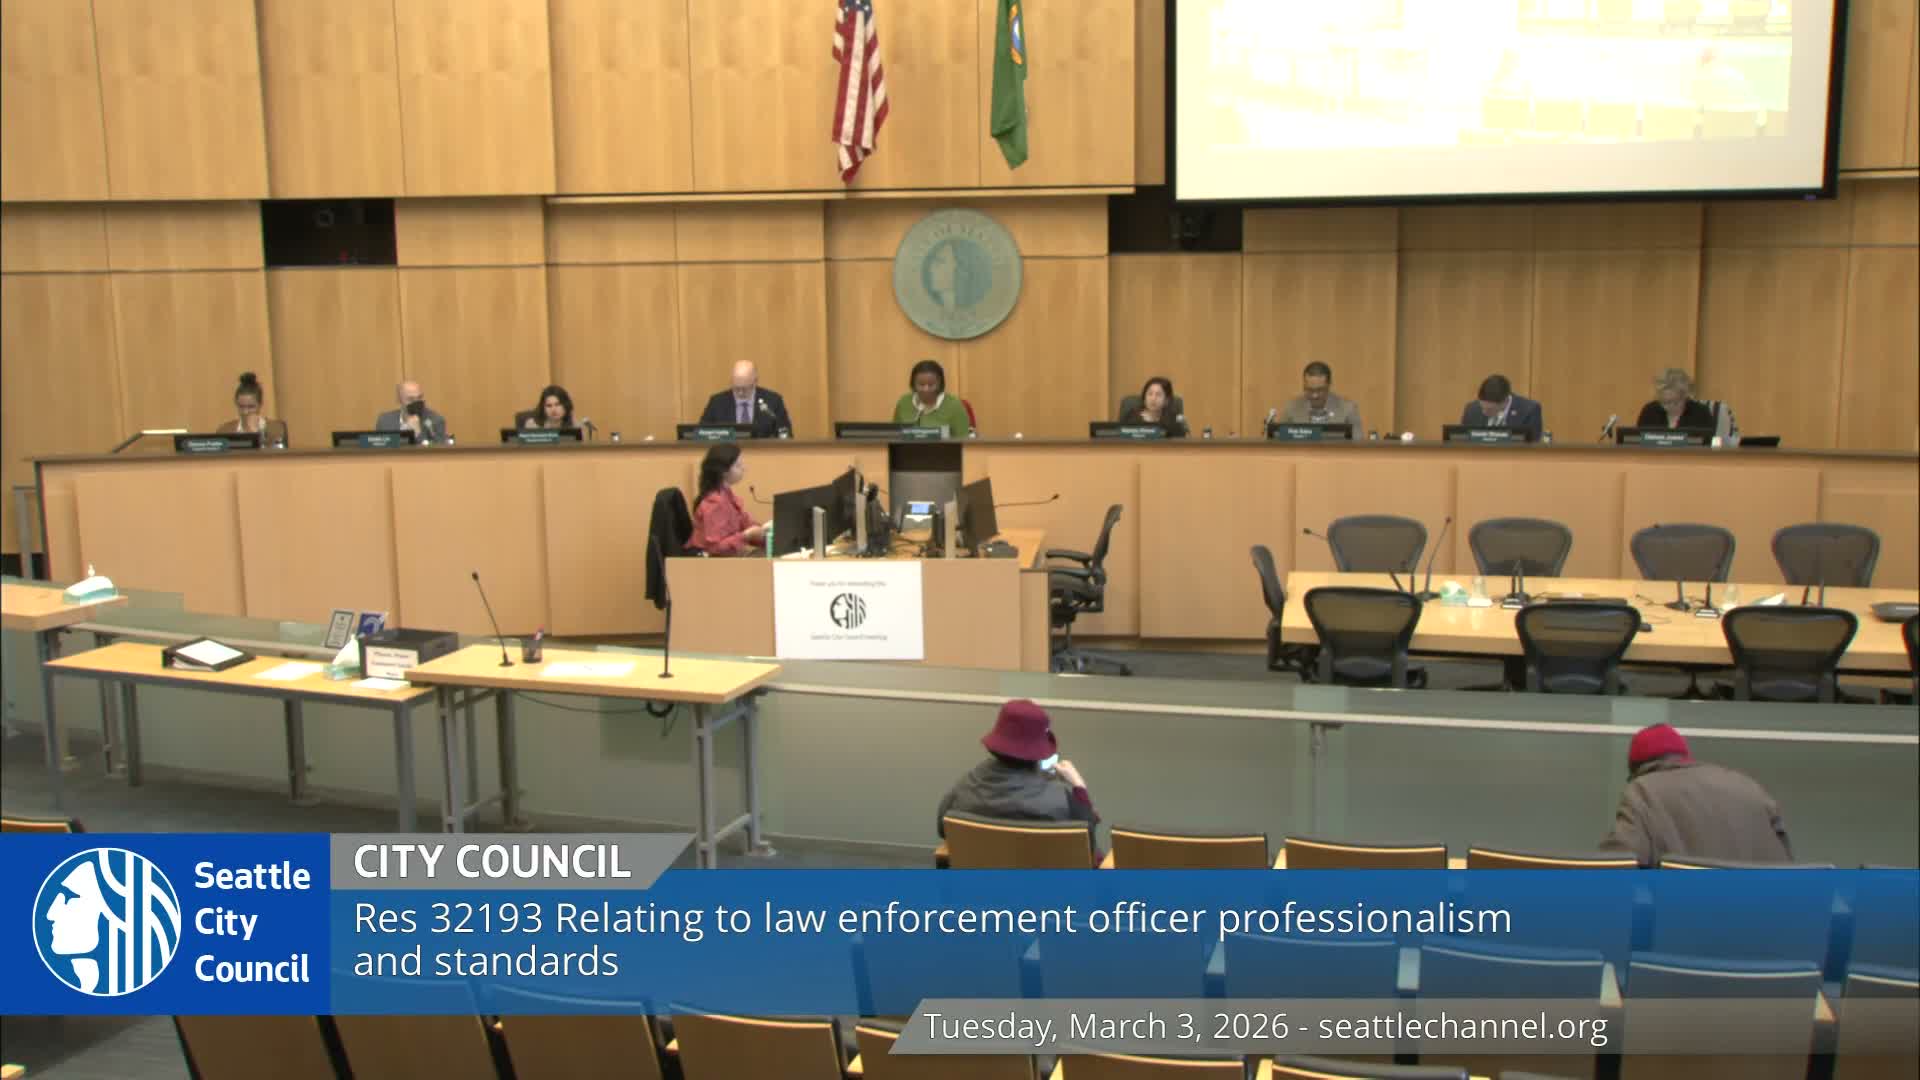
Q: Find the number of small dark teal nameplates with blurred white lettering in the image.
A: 9